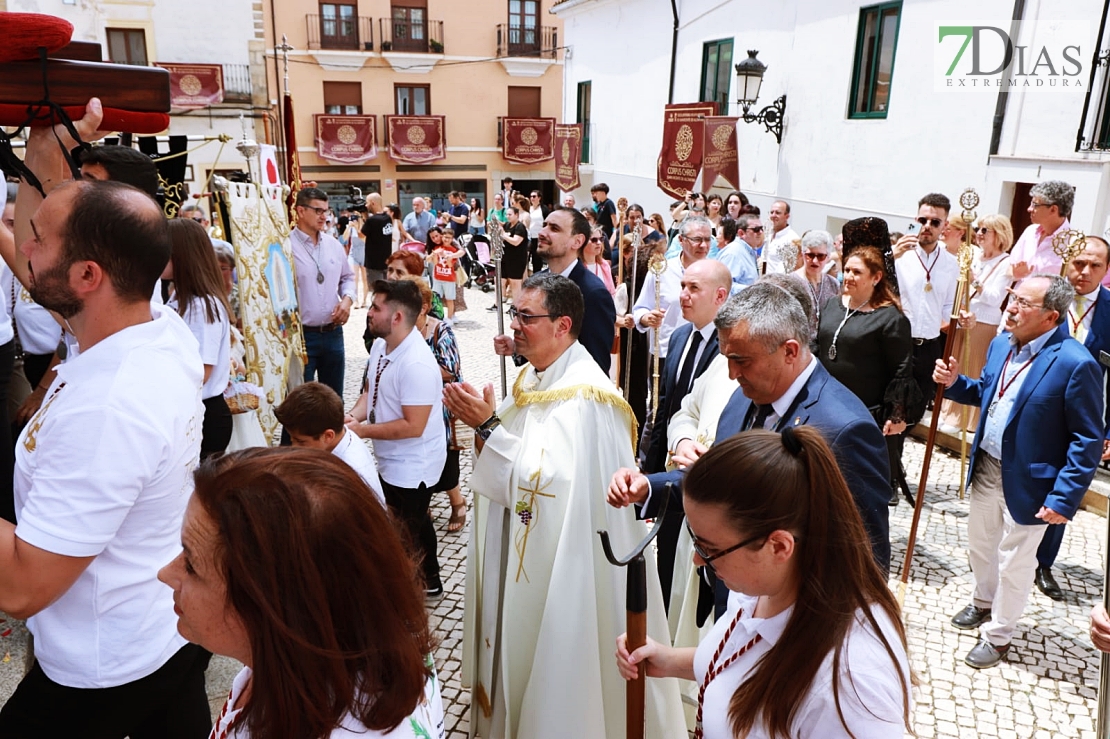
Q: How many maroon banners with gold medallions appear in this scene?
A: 7